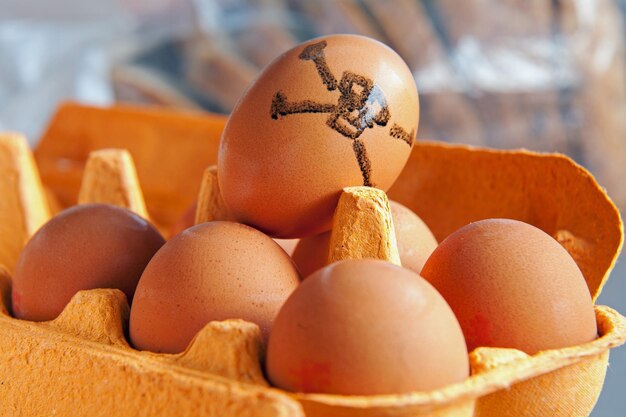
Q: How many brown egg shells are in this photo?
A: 7